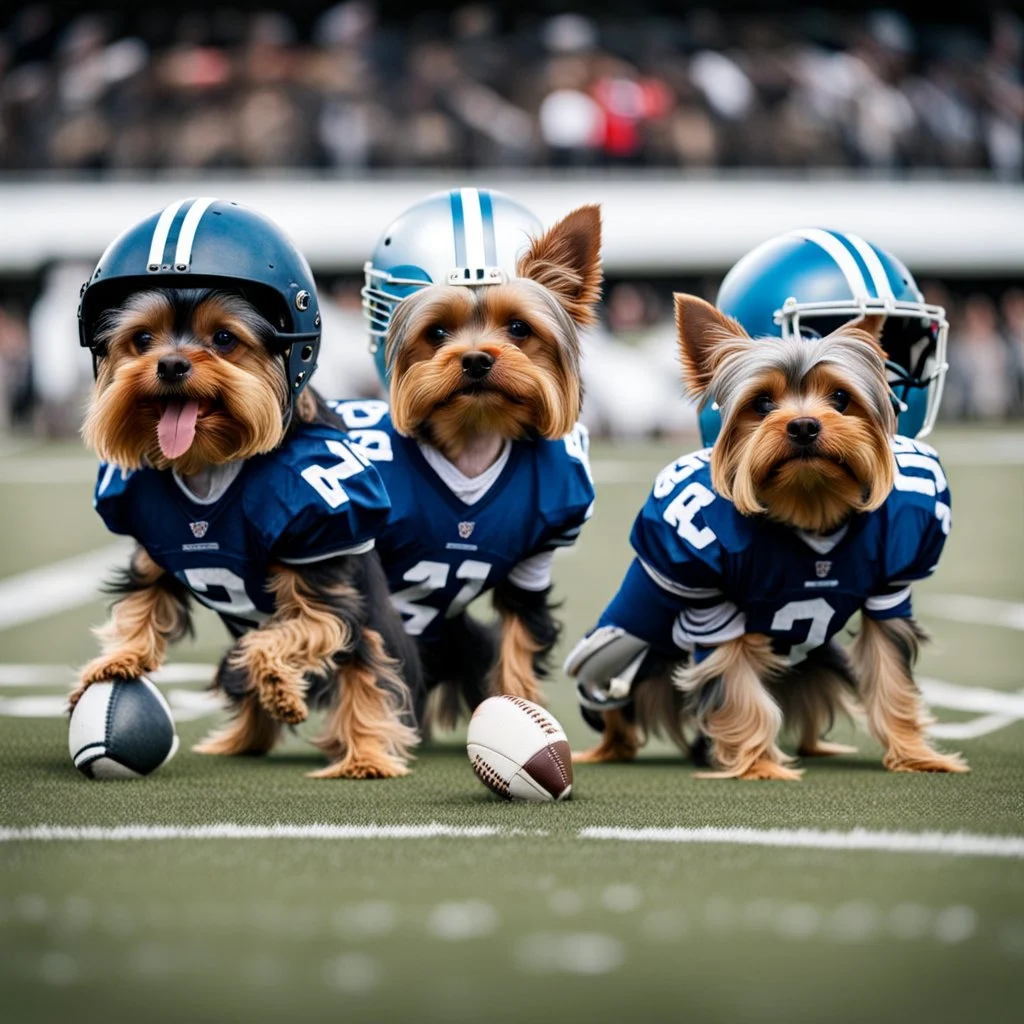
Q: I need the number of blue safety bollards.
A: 0